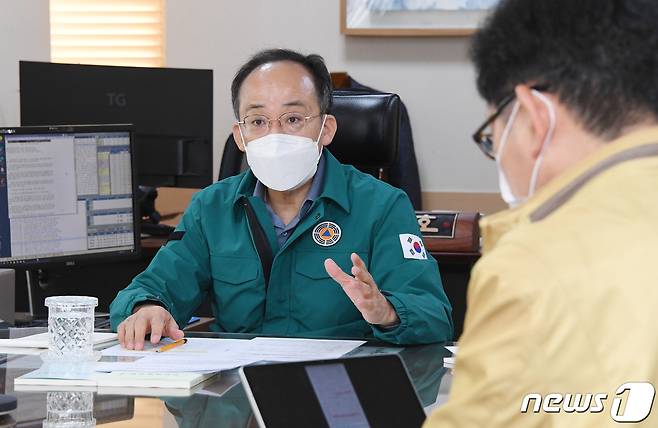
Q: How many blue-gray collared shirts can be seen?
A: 1